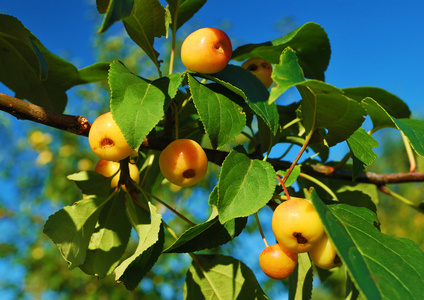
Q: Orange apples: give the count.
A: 8